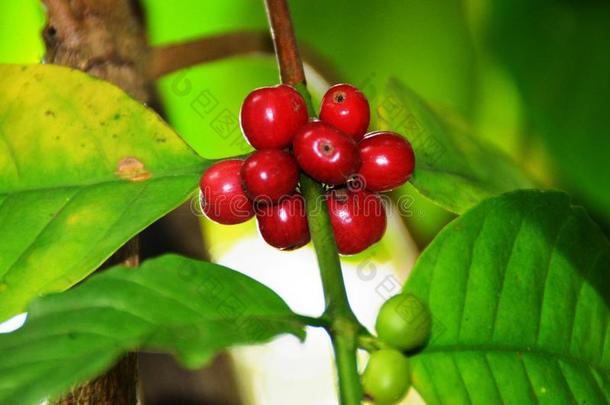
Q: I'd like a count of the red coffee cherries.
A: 8